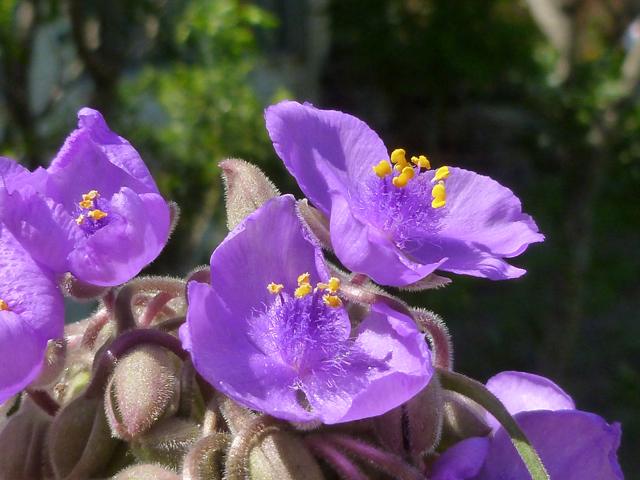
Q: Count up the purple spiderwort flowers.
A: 5